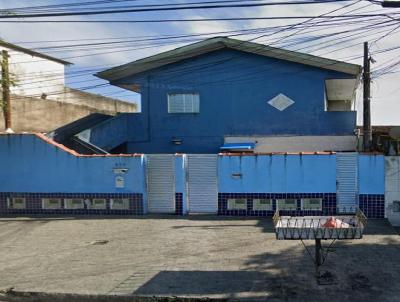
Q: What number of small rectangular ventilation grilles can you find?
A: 9